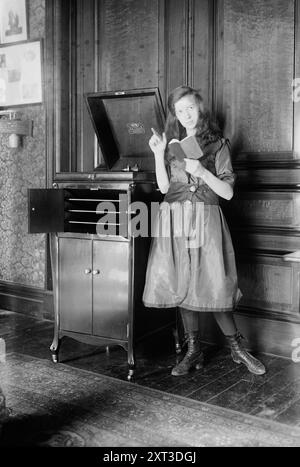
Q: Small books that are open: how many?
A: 1